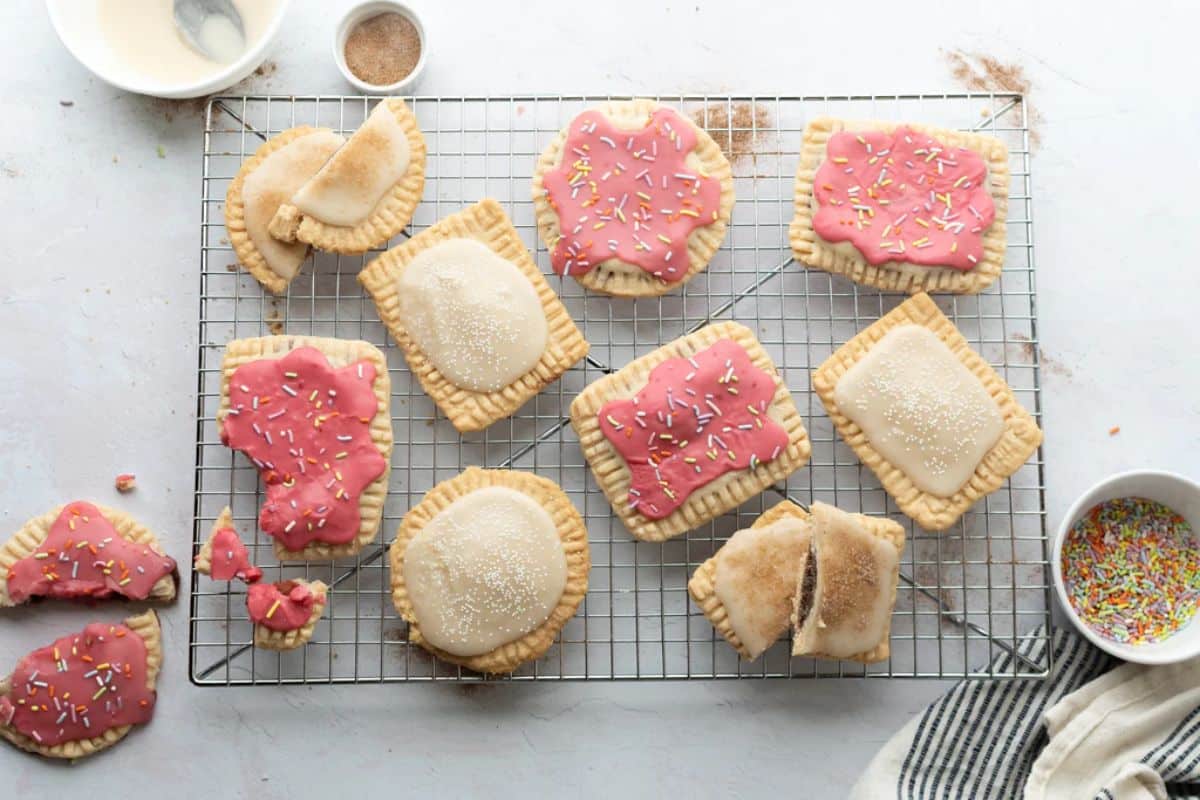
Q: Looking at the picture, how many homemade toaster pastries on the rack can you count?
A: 9